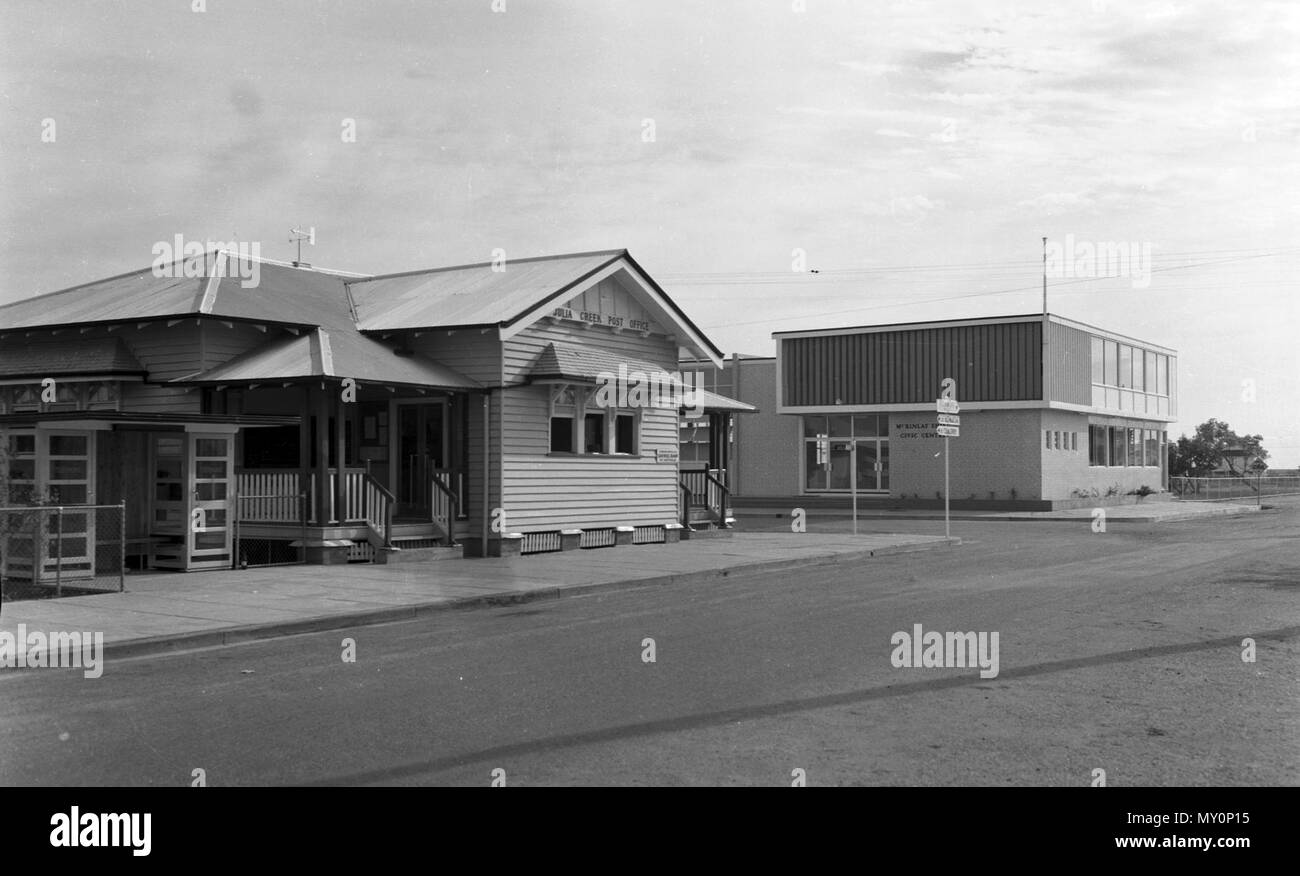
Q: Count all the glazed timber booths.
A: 2